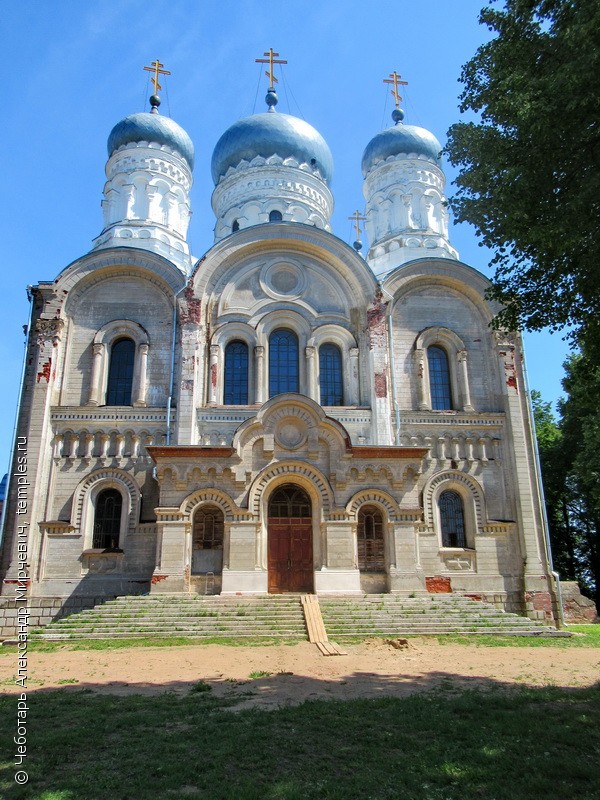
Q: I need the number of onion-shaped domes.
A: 3